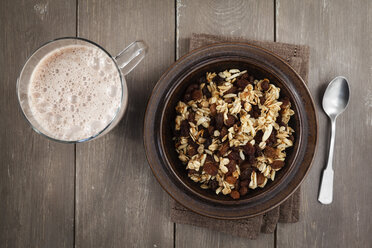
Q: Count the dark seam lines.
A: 3